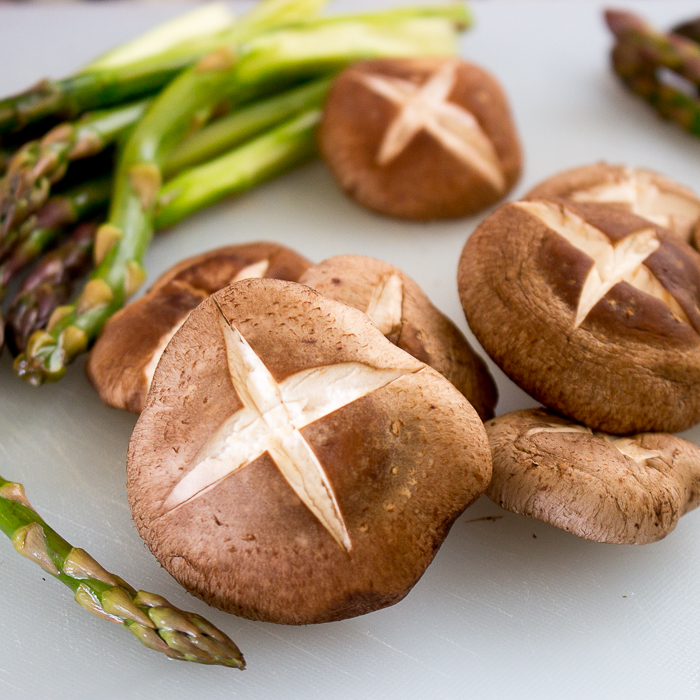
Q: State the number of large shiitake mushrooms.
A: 7